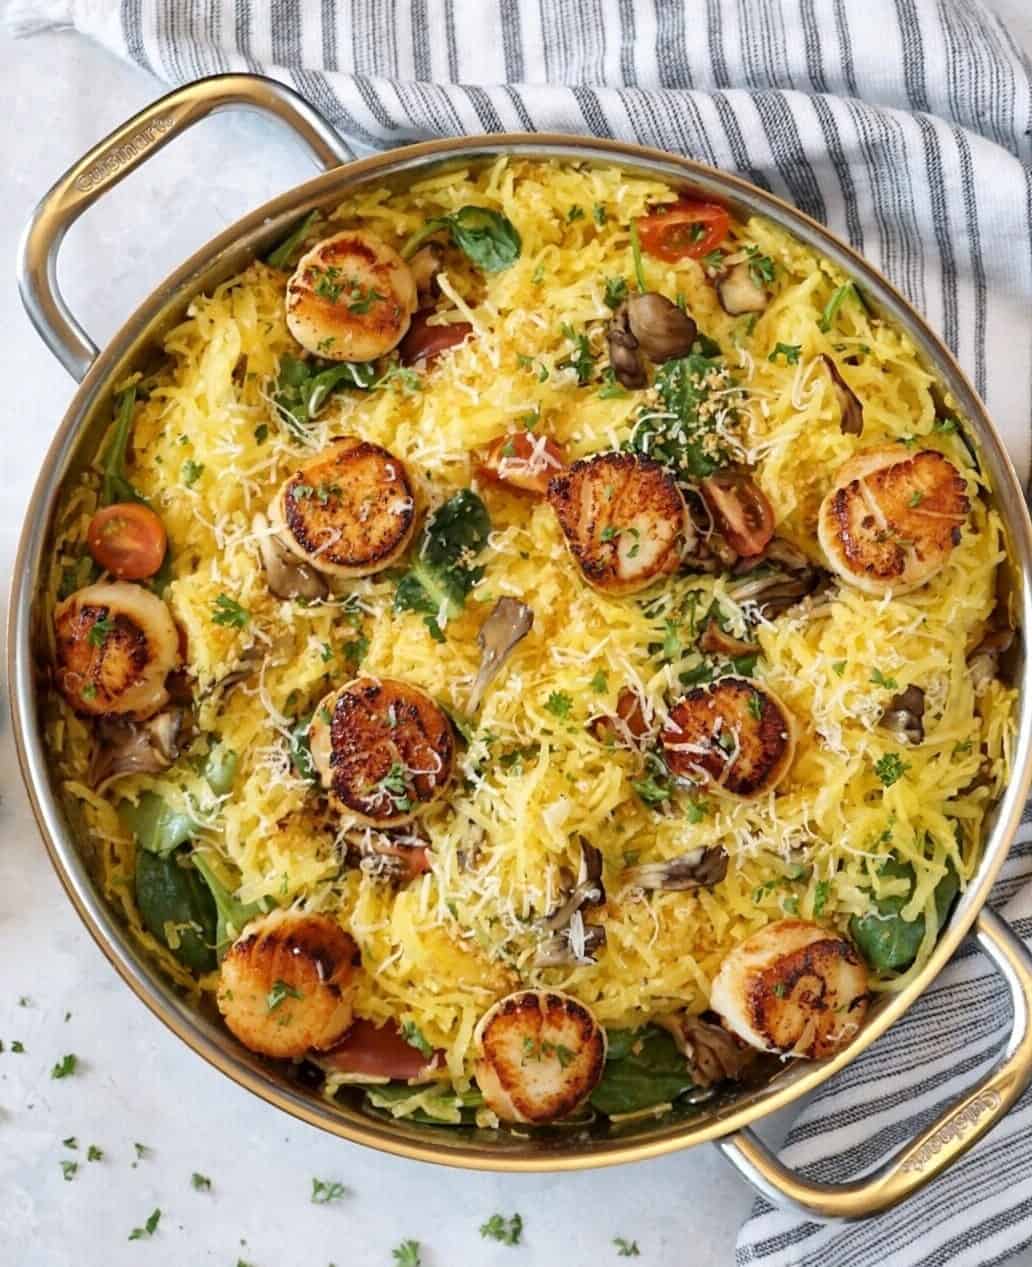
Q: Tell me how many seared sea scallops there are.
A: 10